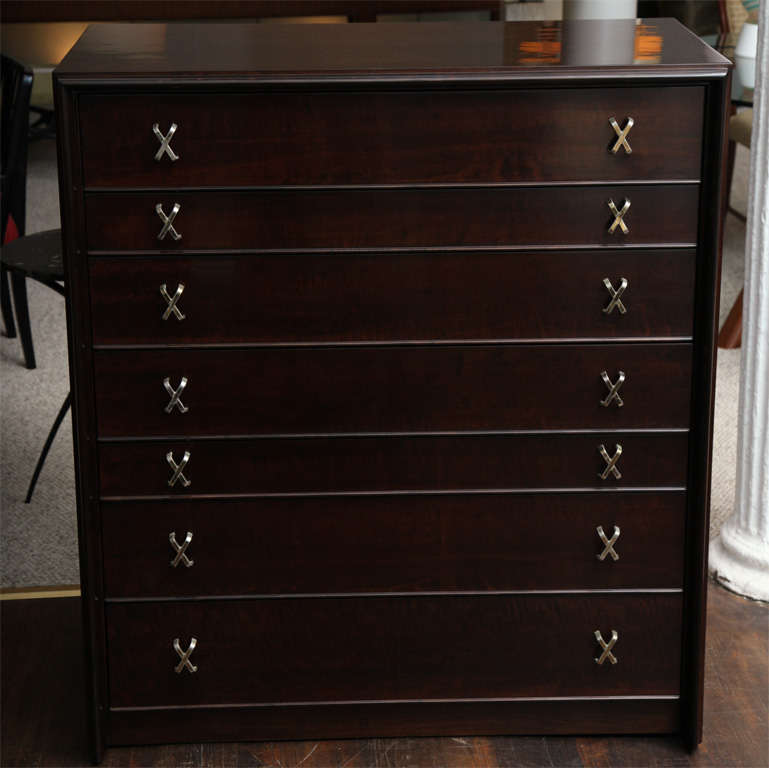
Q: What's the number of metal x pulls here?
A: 14